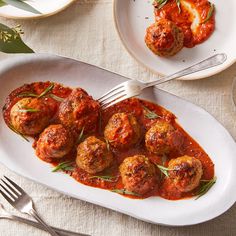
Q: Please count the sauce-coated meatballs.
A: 9